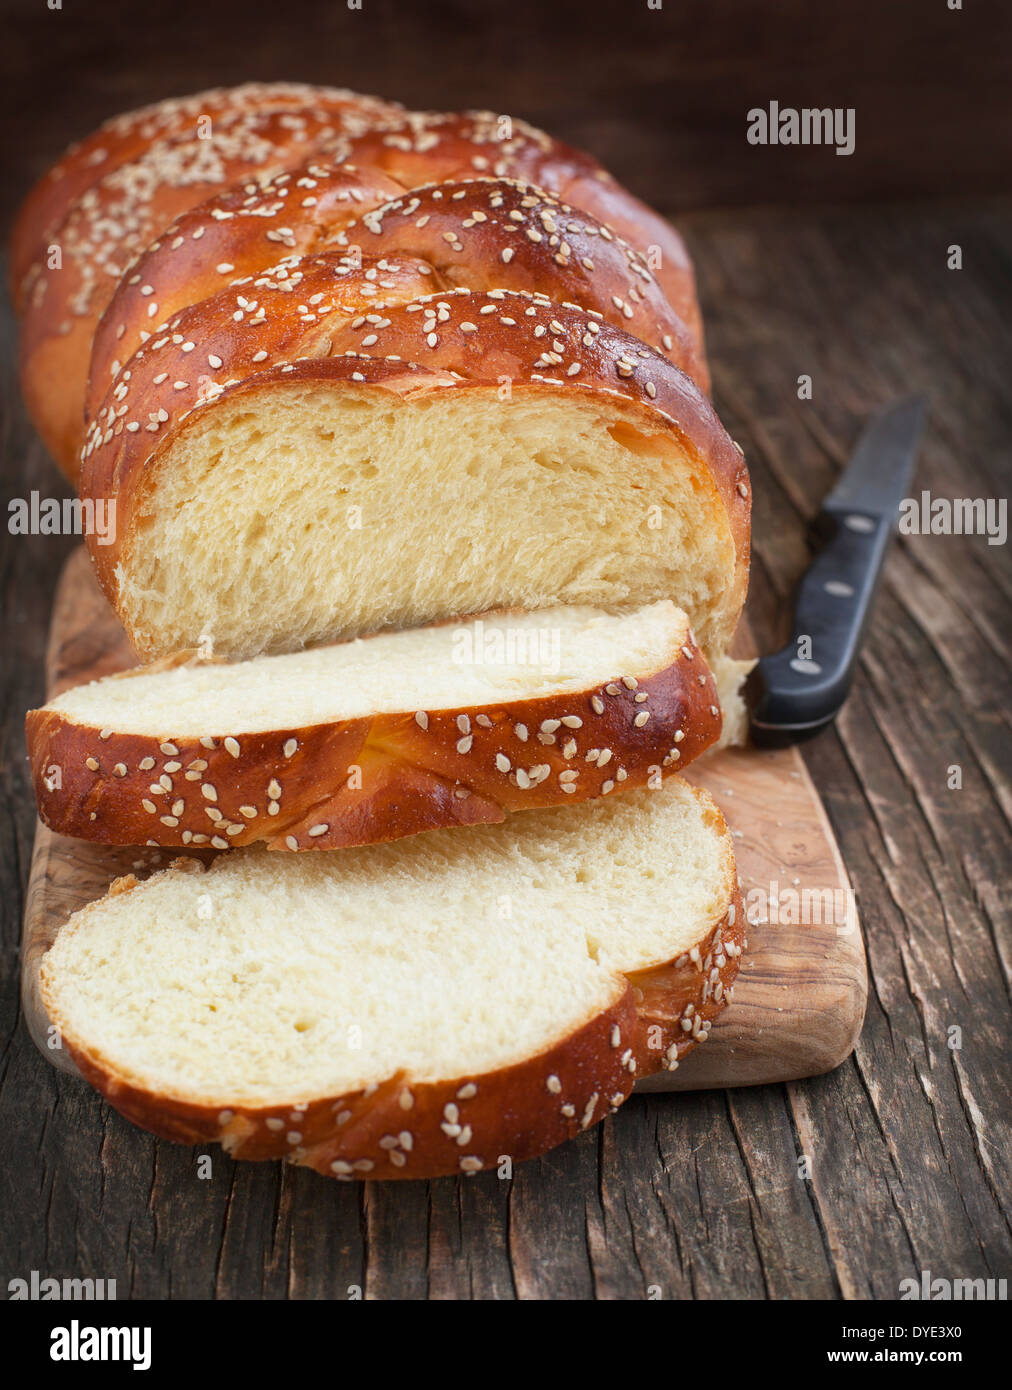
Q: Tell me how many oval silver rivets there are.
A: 3